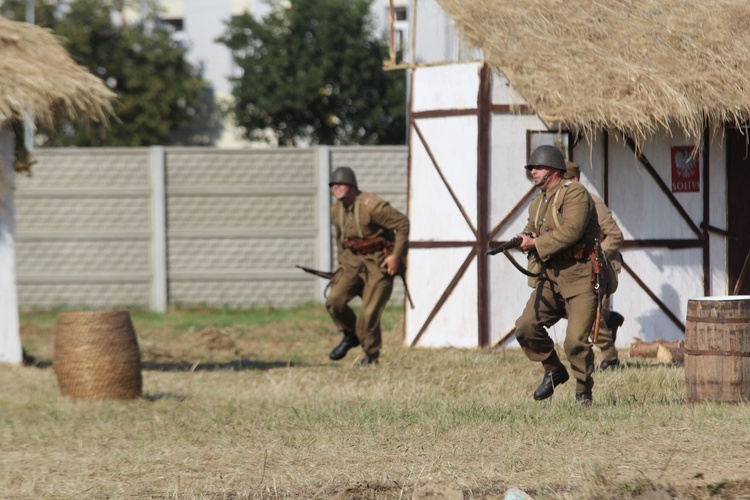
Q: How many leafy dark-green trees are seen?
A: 2